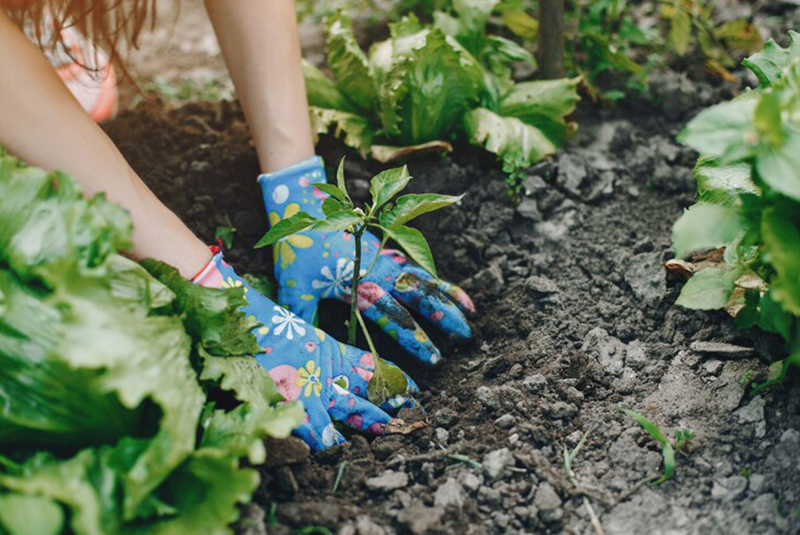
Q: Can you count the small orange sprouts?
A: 0